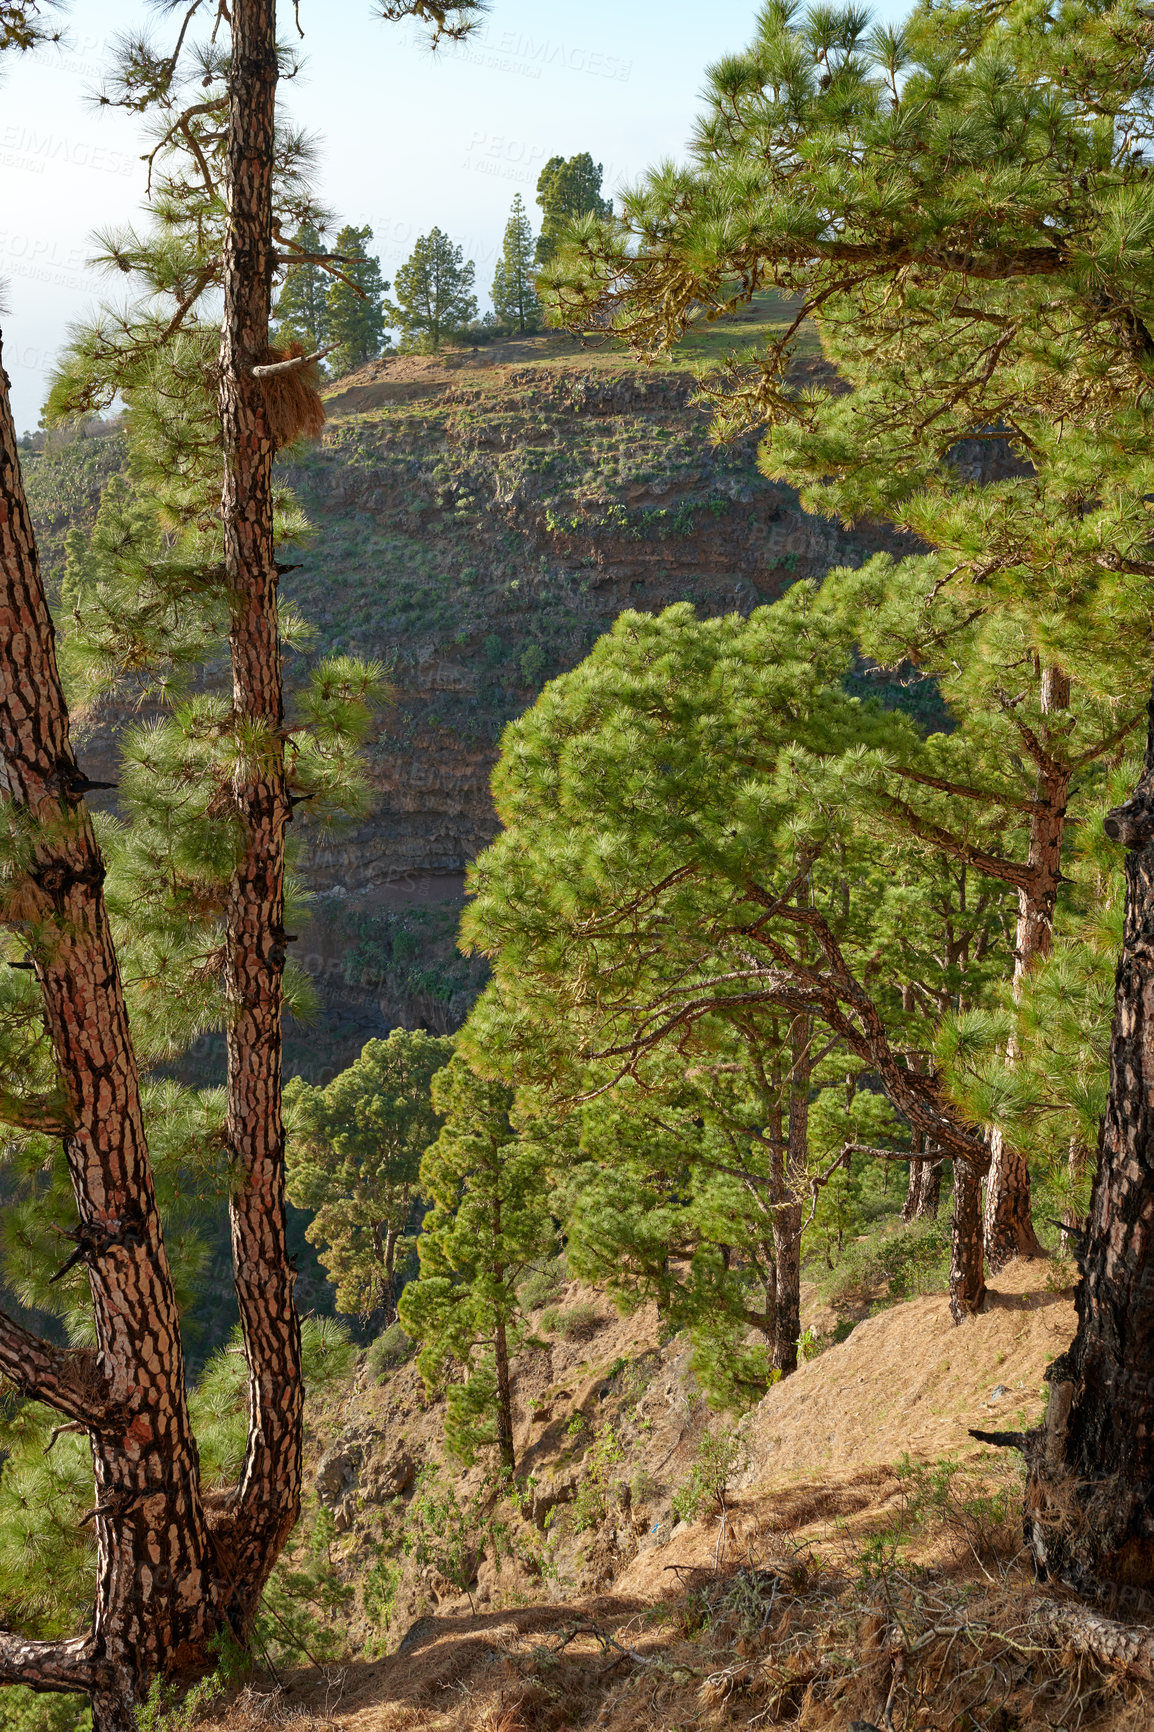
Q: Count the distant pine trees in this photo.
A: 5